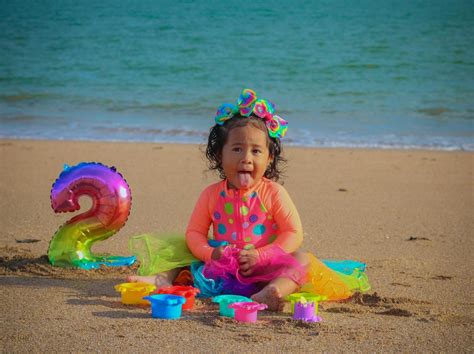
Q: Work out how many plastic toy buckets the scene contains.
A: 7